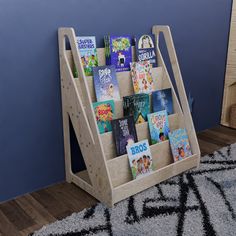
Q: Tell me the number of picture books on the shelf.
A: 12